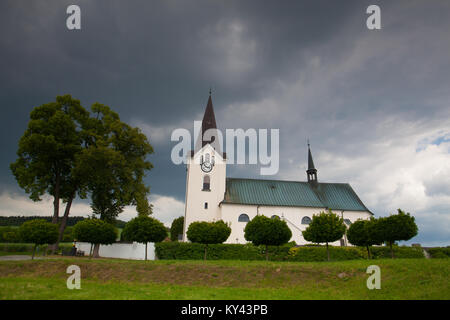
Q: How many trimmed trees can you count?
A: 8